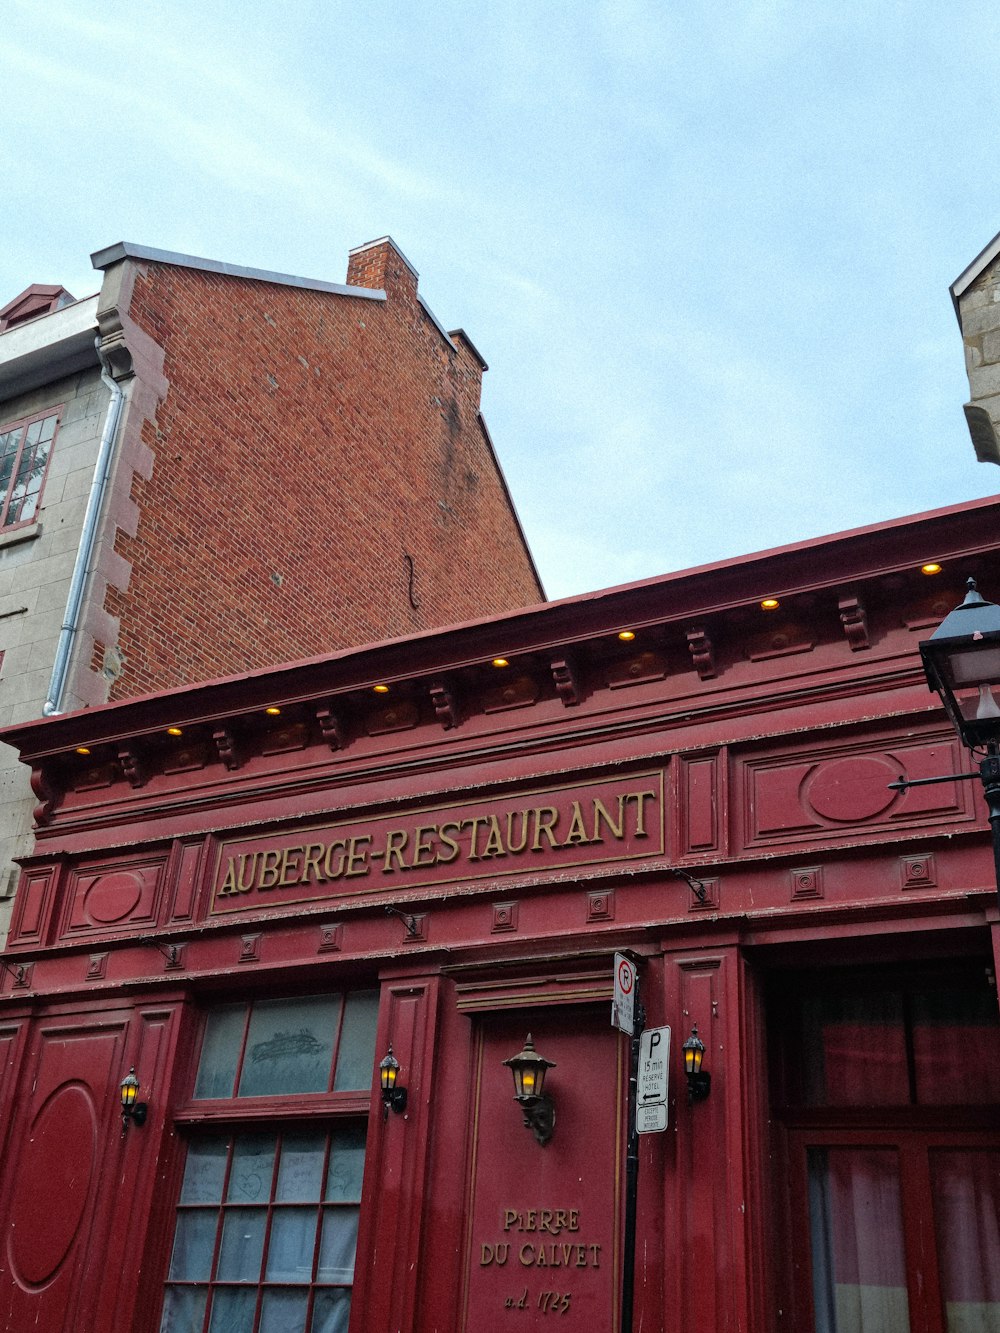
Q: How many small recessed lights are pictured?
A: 8